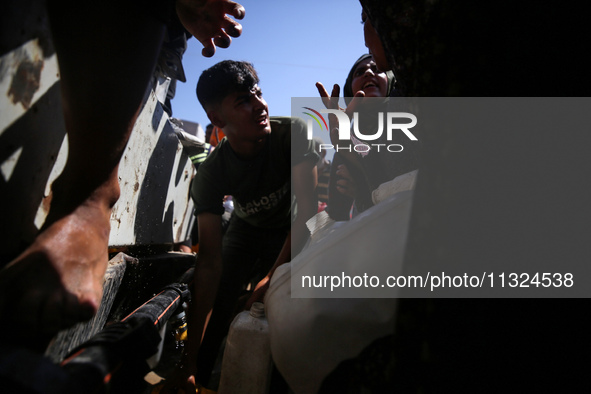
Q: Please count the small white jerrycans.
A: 1